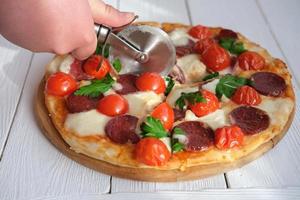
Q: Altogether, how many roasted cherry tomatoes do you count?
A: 13